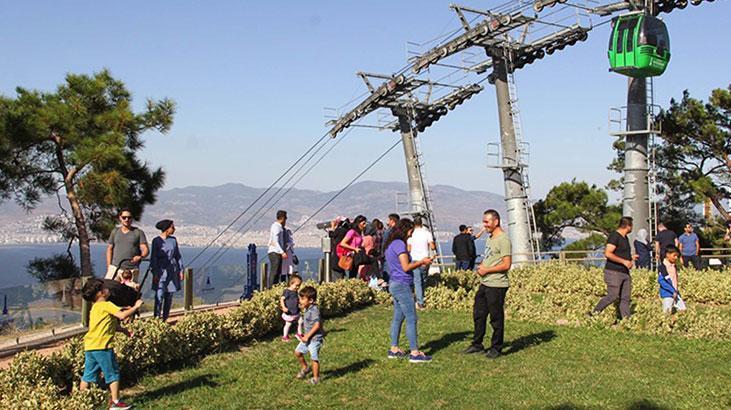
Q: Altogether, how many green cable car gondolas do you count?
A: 1